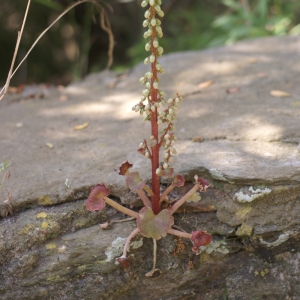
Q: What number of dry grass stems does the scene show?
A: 2